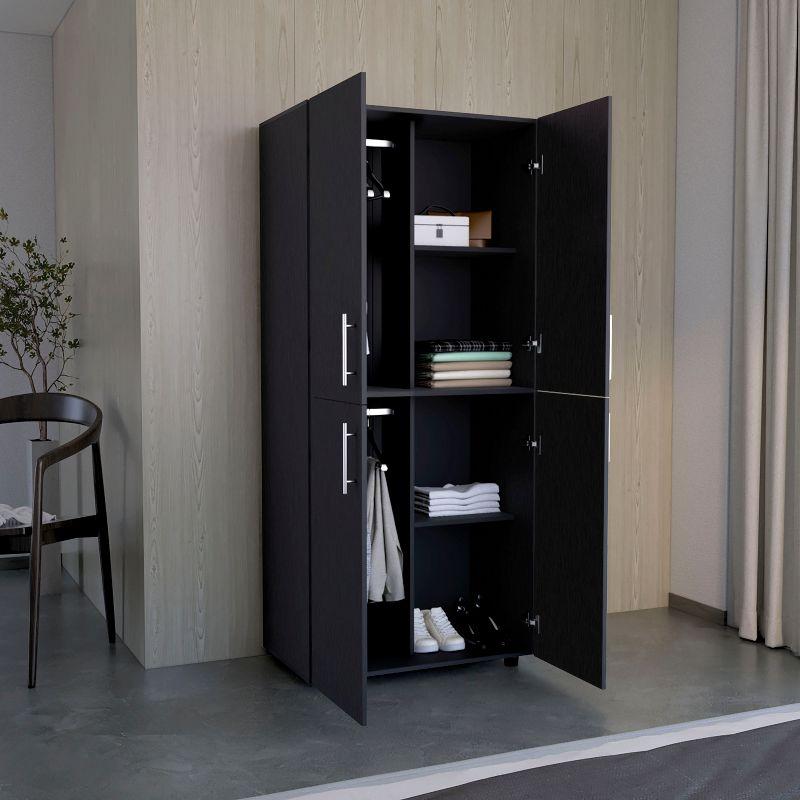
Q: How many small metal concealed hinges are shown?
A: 4